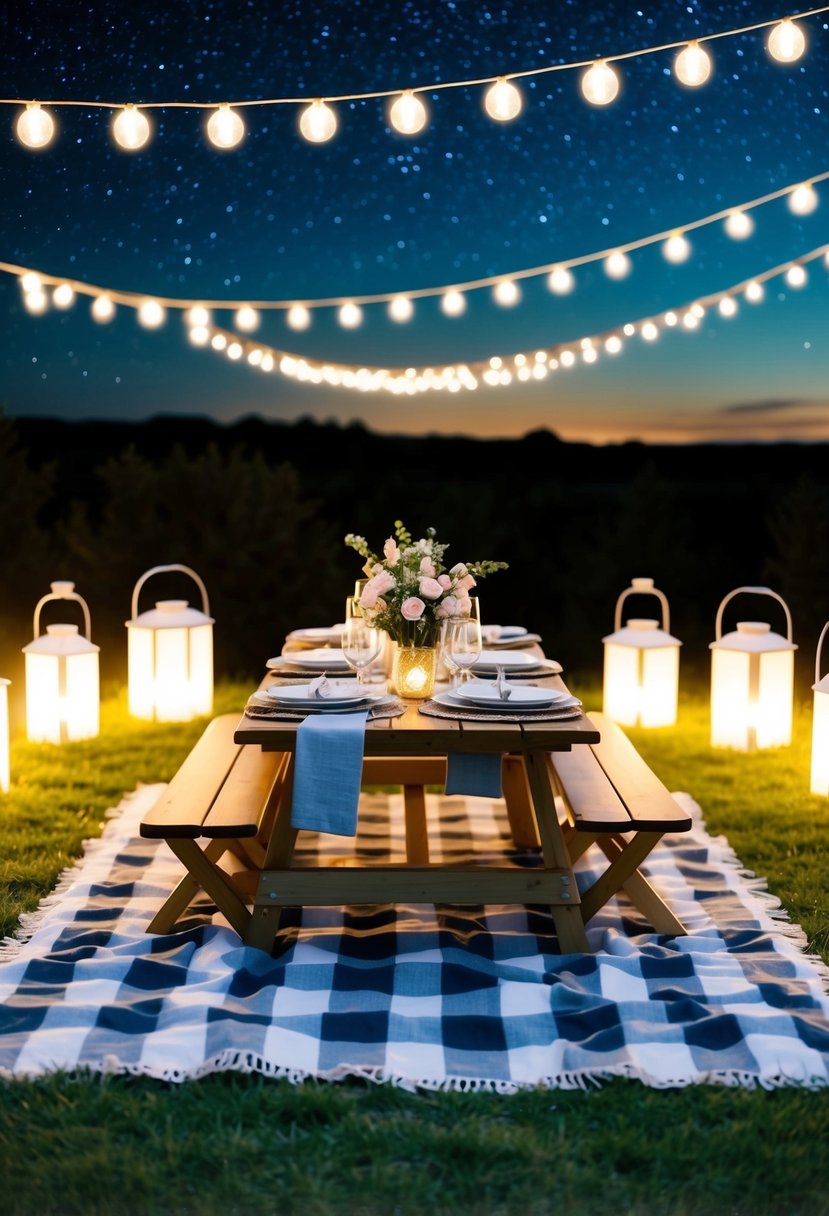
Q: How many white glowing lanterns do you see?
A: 6